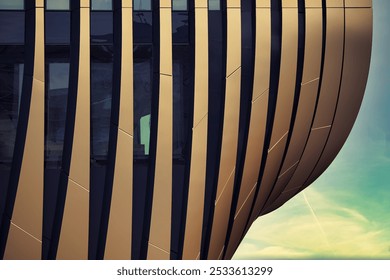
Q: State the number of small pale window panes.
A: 6